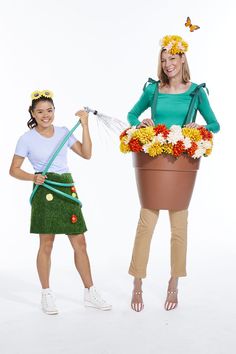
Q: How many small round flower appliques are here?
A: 4